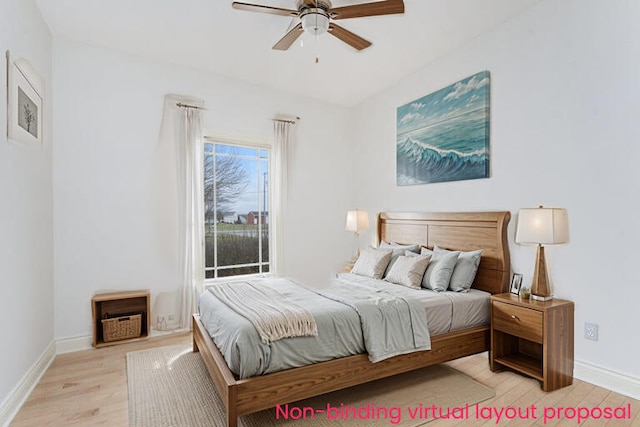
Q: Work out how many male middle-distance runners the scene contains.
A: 0